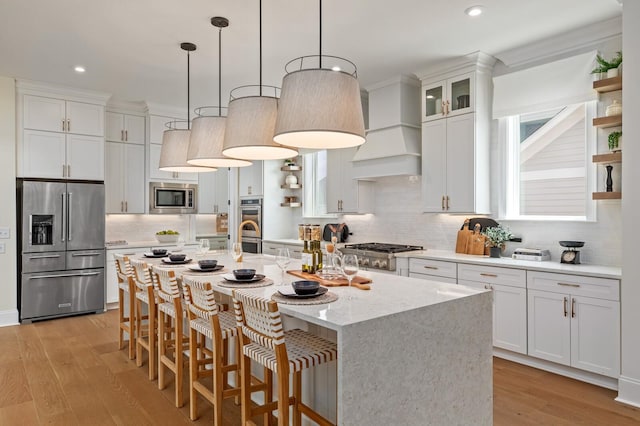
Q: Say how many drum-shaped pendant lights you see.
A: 4